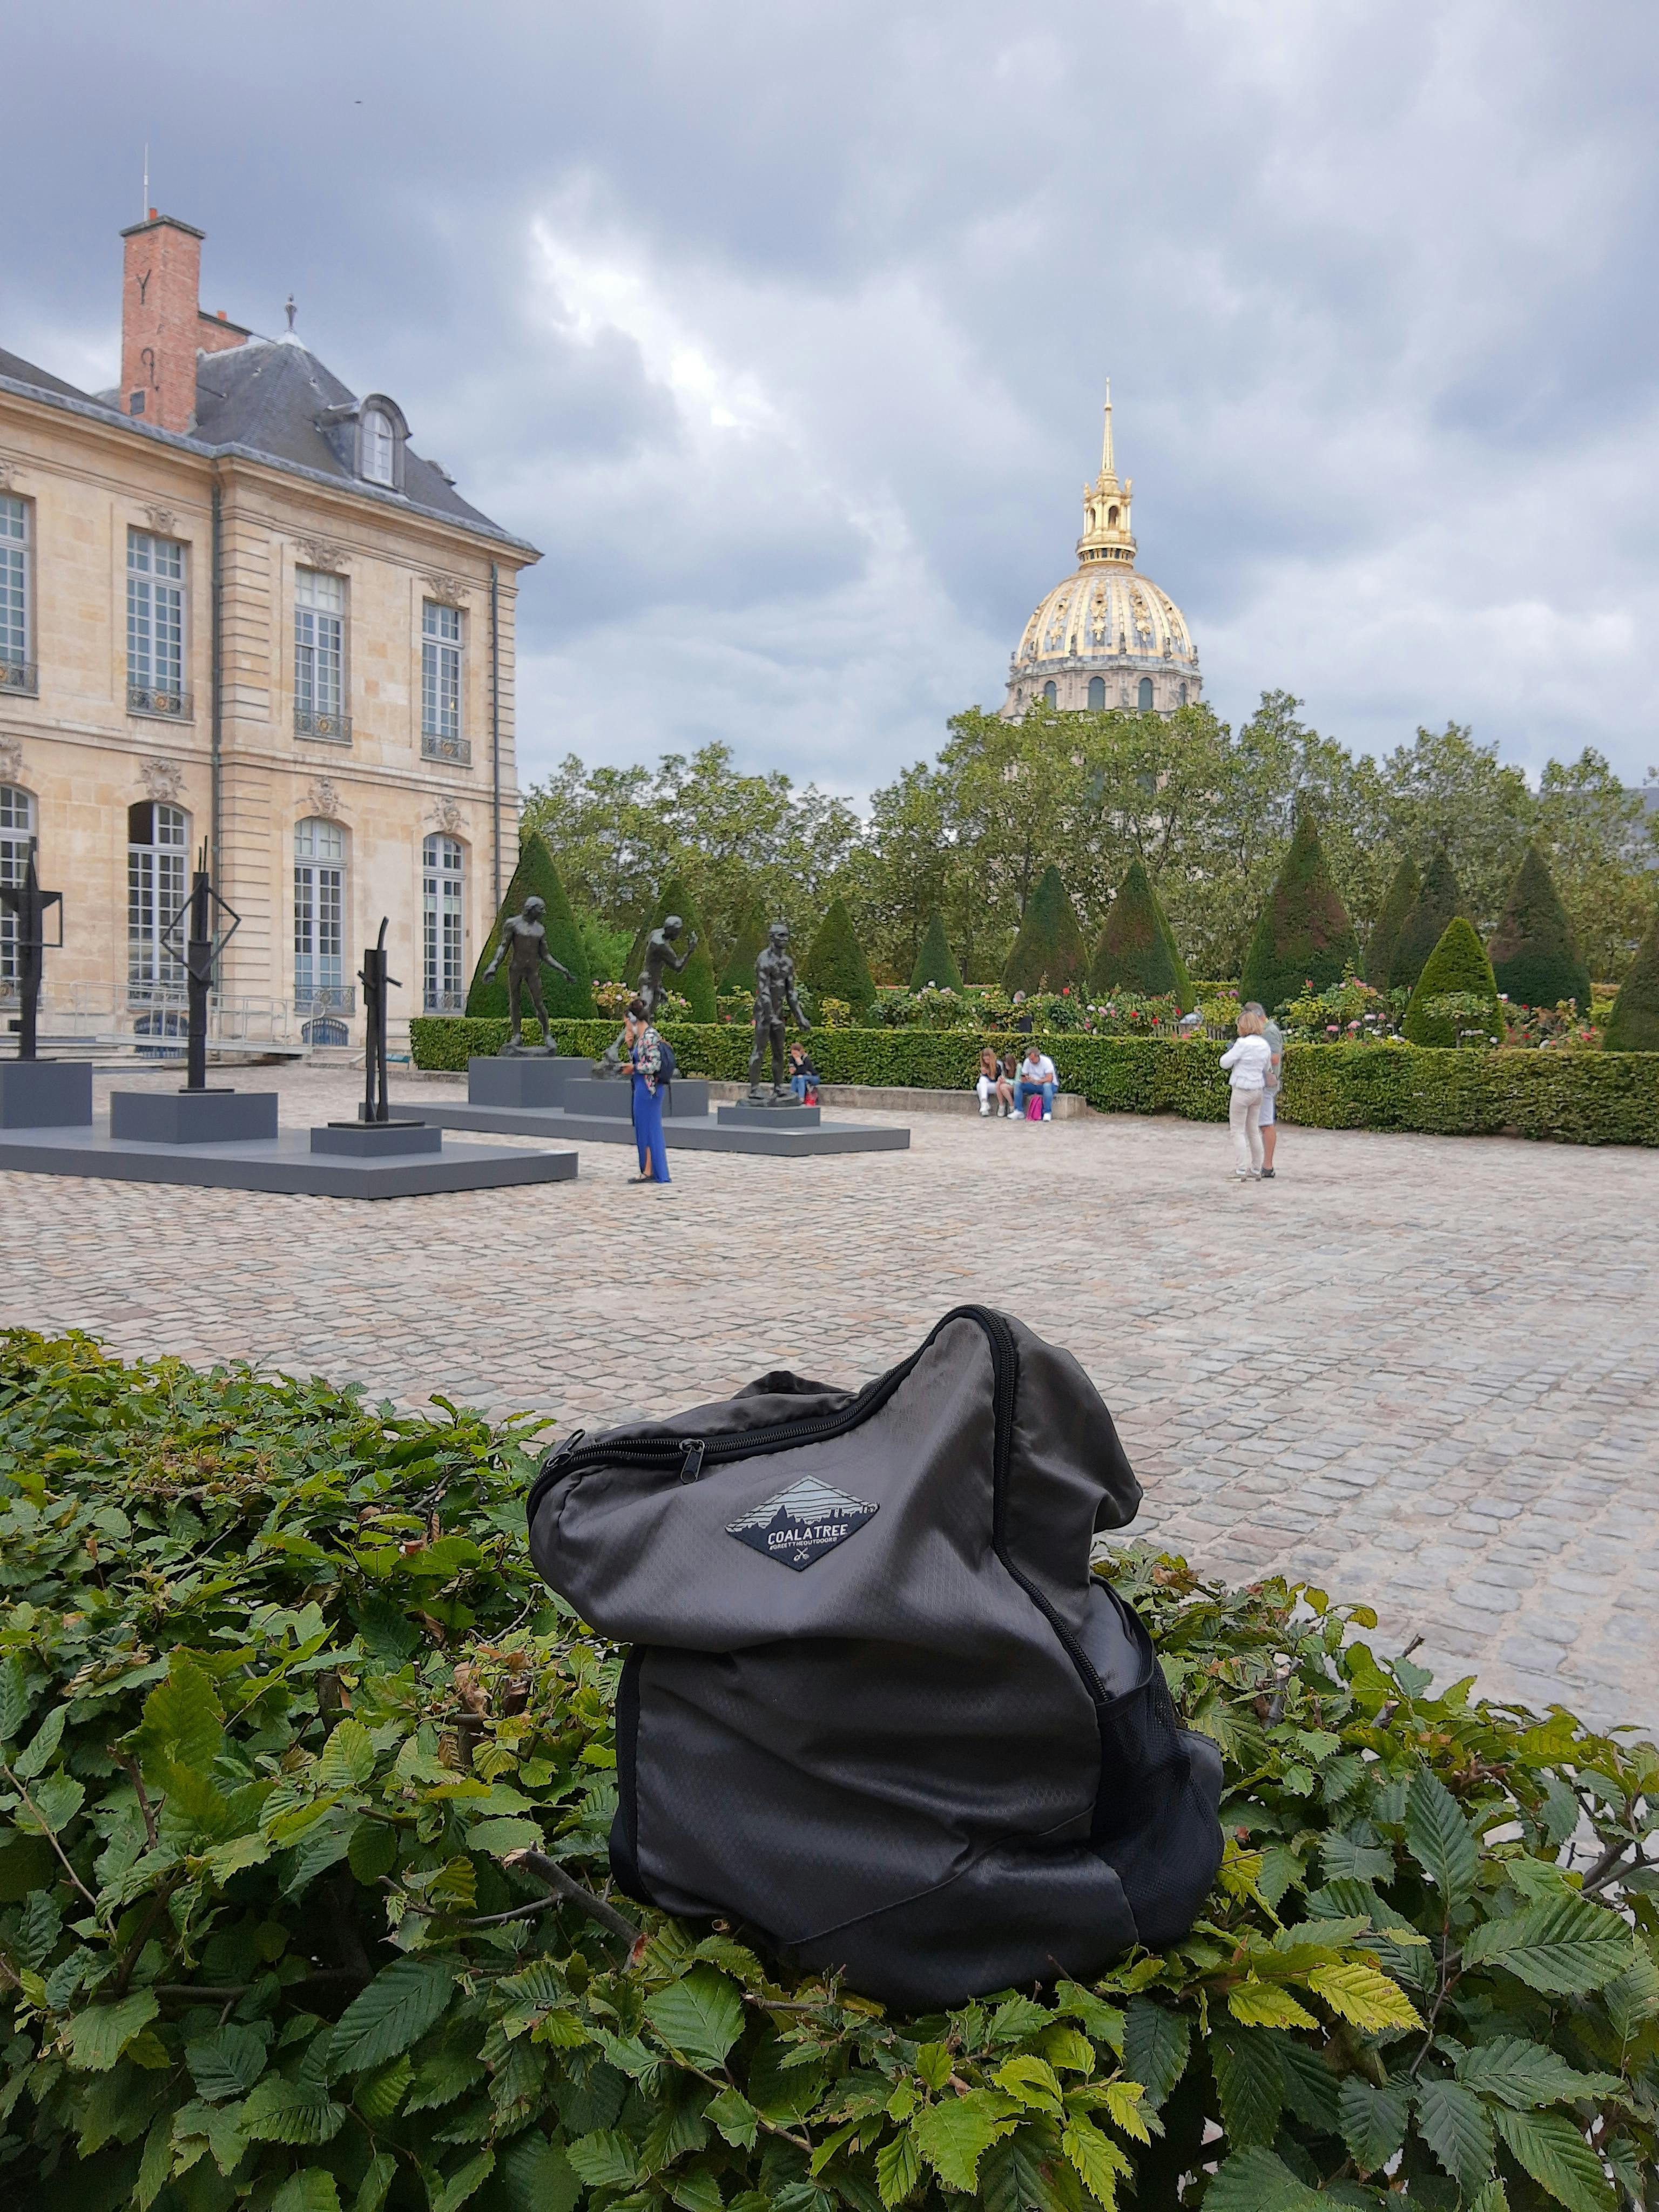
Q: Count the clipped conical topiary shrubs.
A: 13